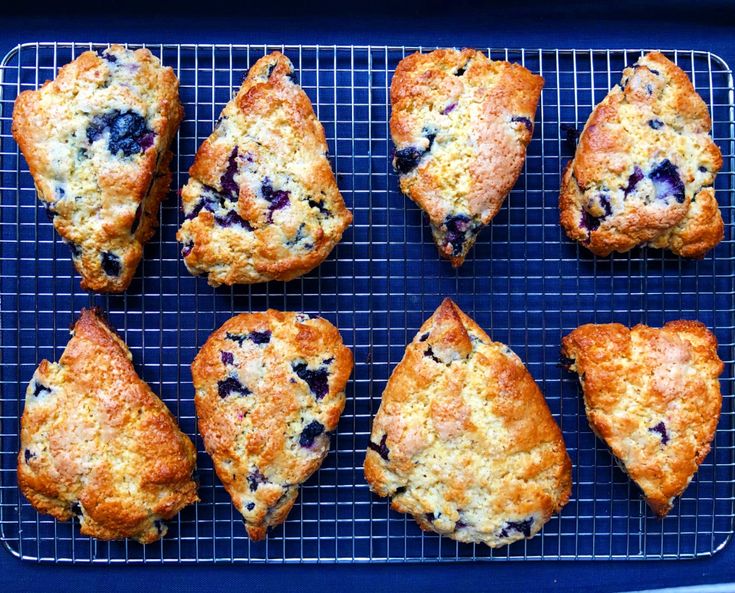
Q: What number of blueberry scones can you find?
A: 8